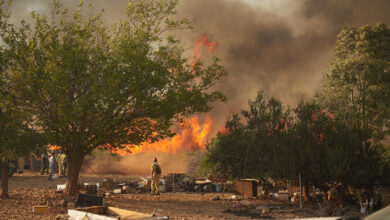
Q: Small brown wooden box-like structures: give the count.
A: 1